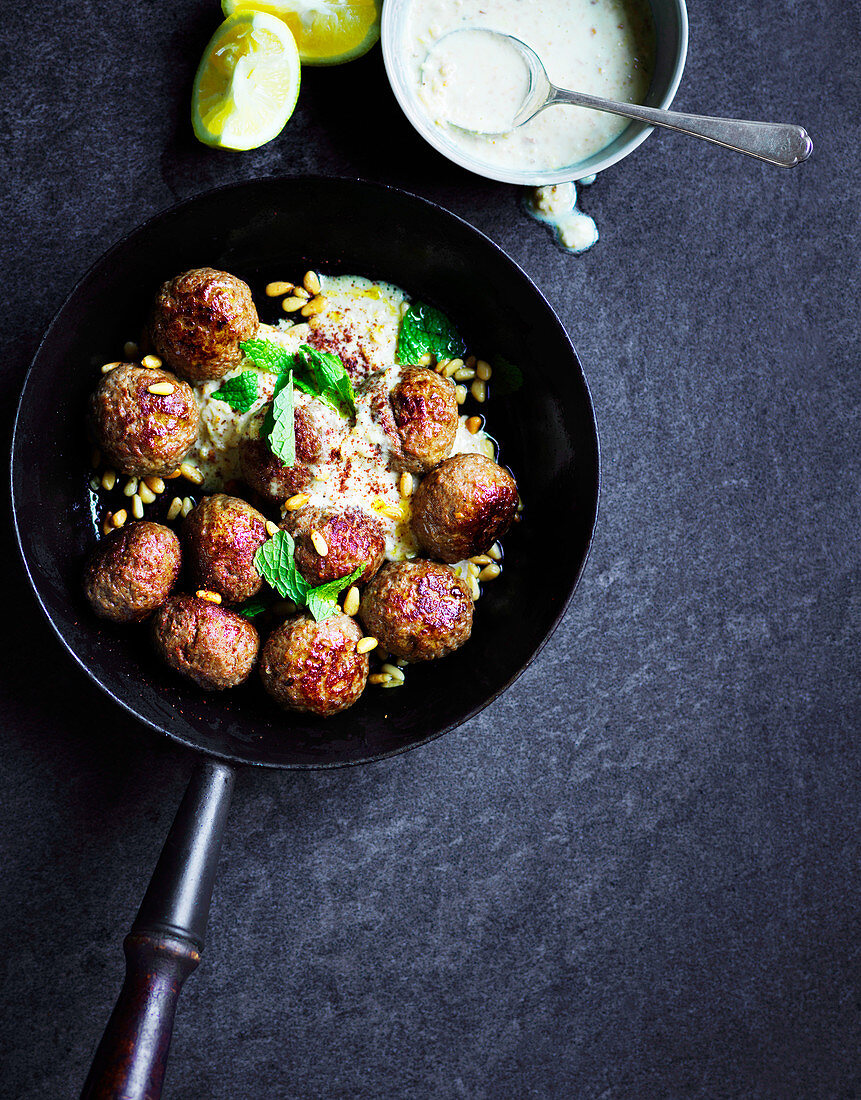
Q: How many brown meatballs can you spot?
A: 11